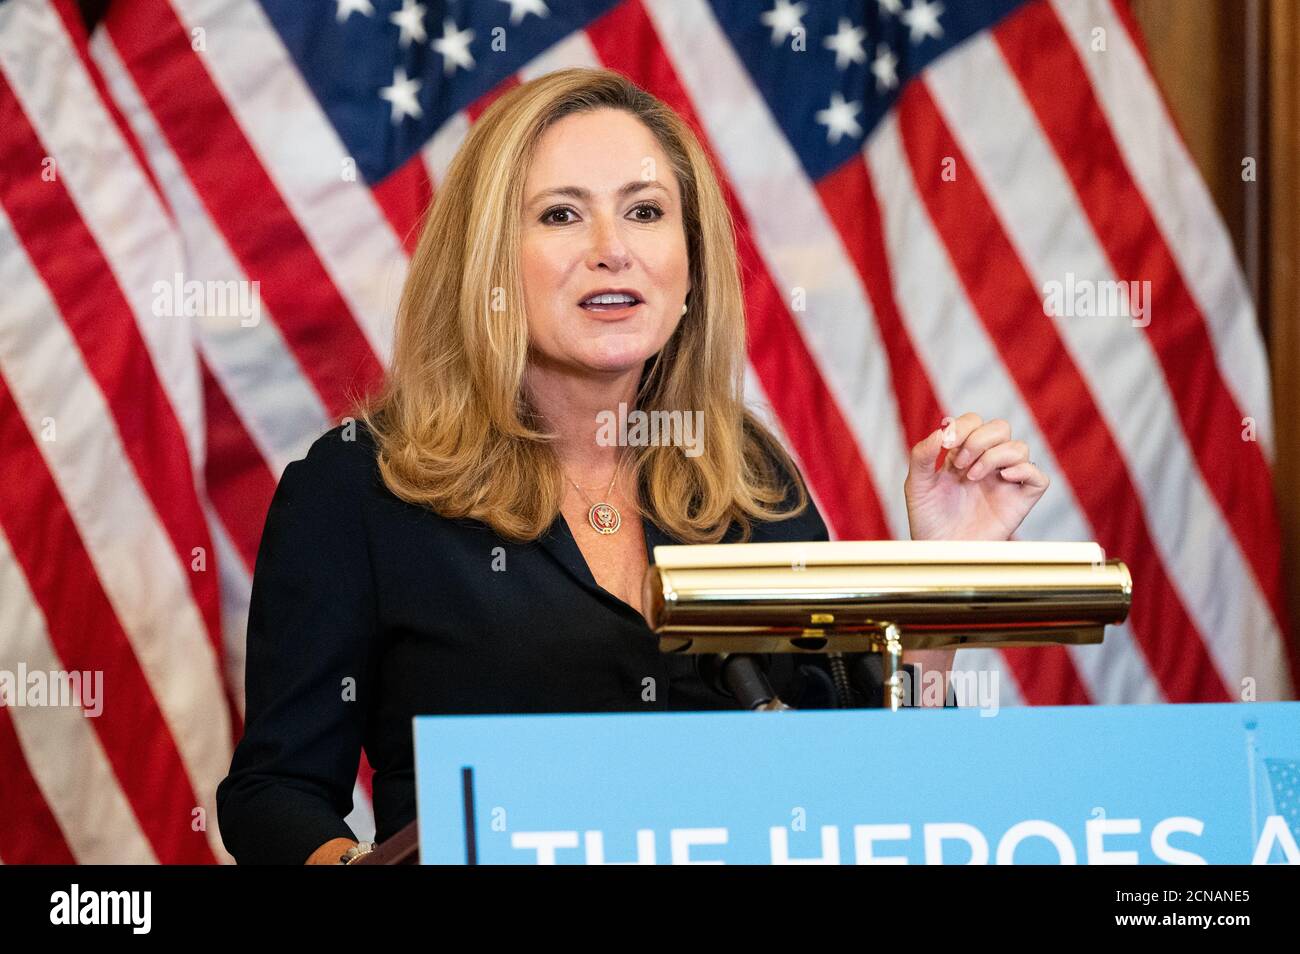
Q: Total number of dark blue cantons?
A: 2